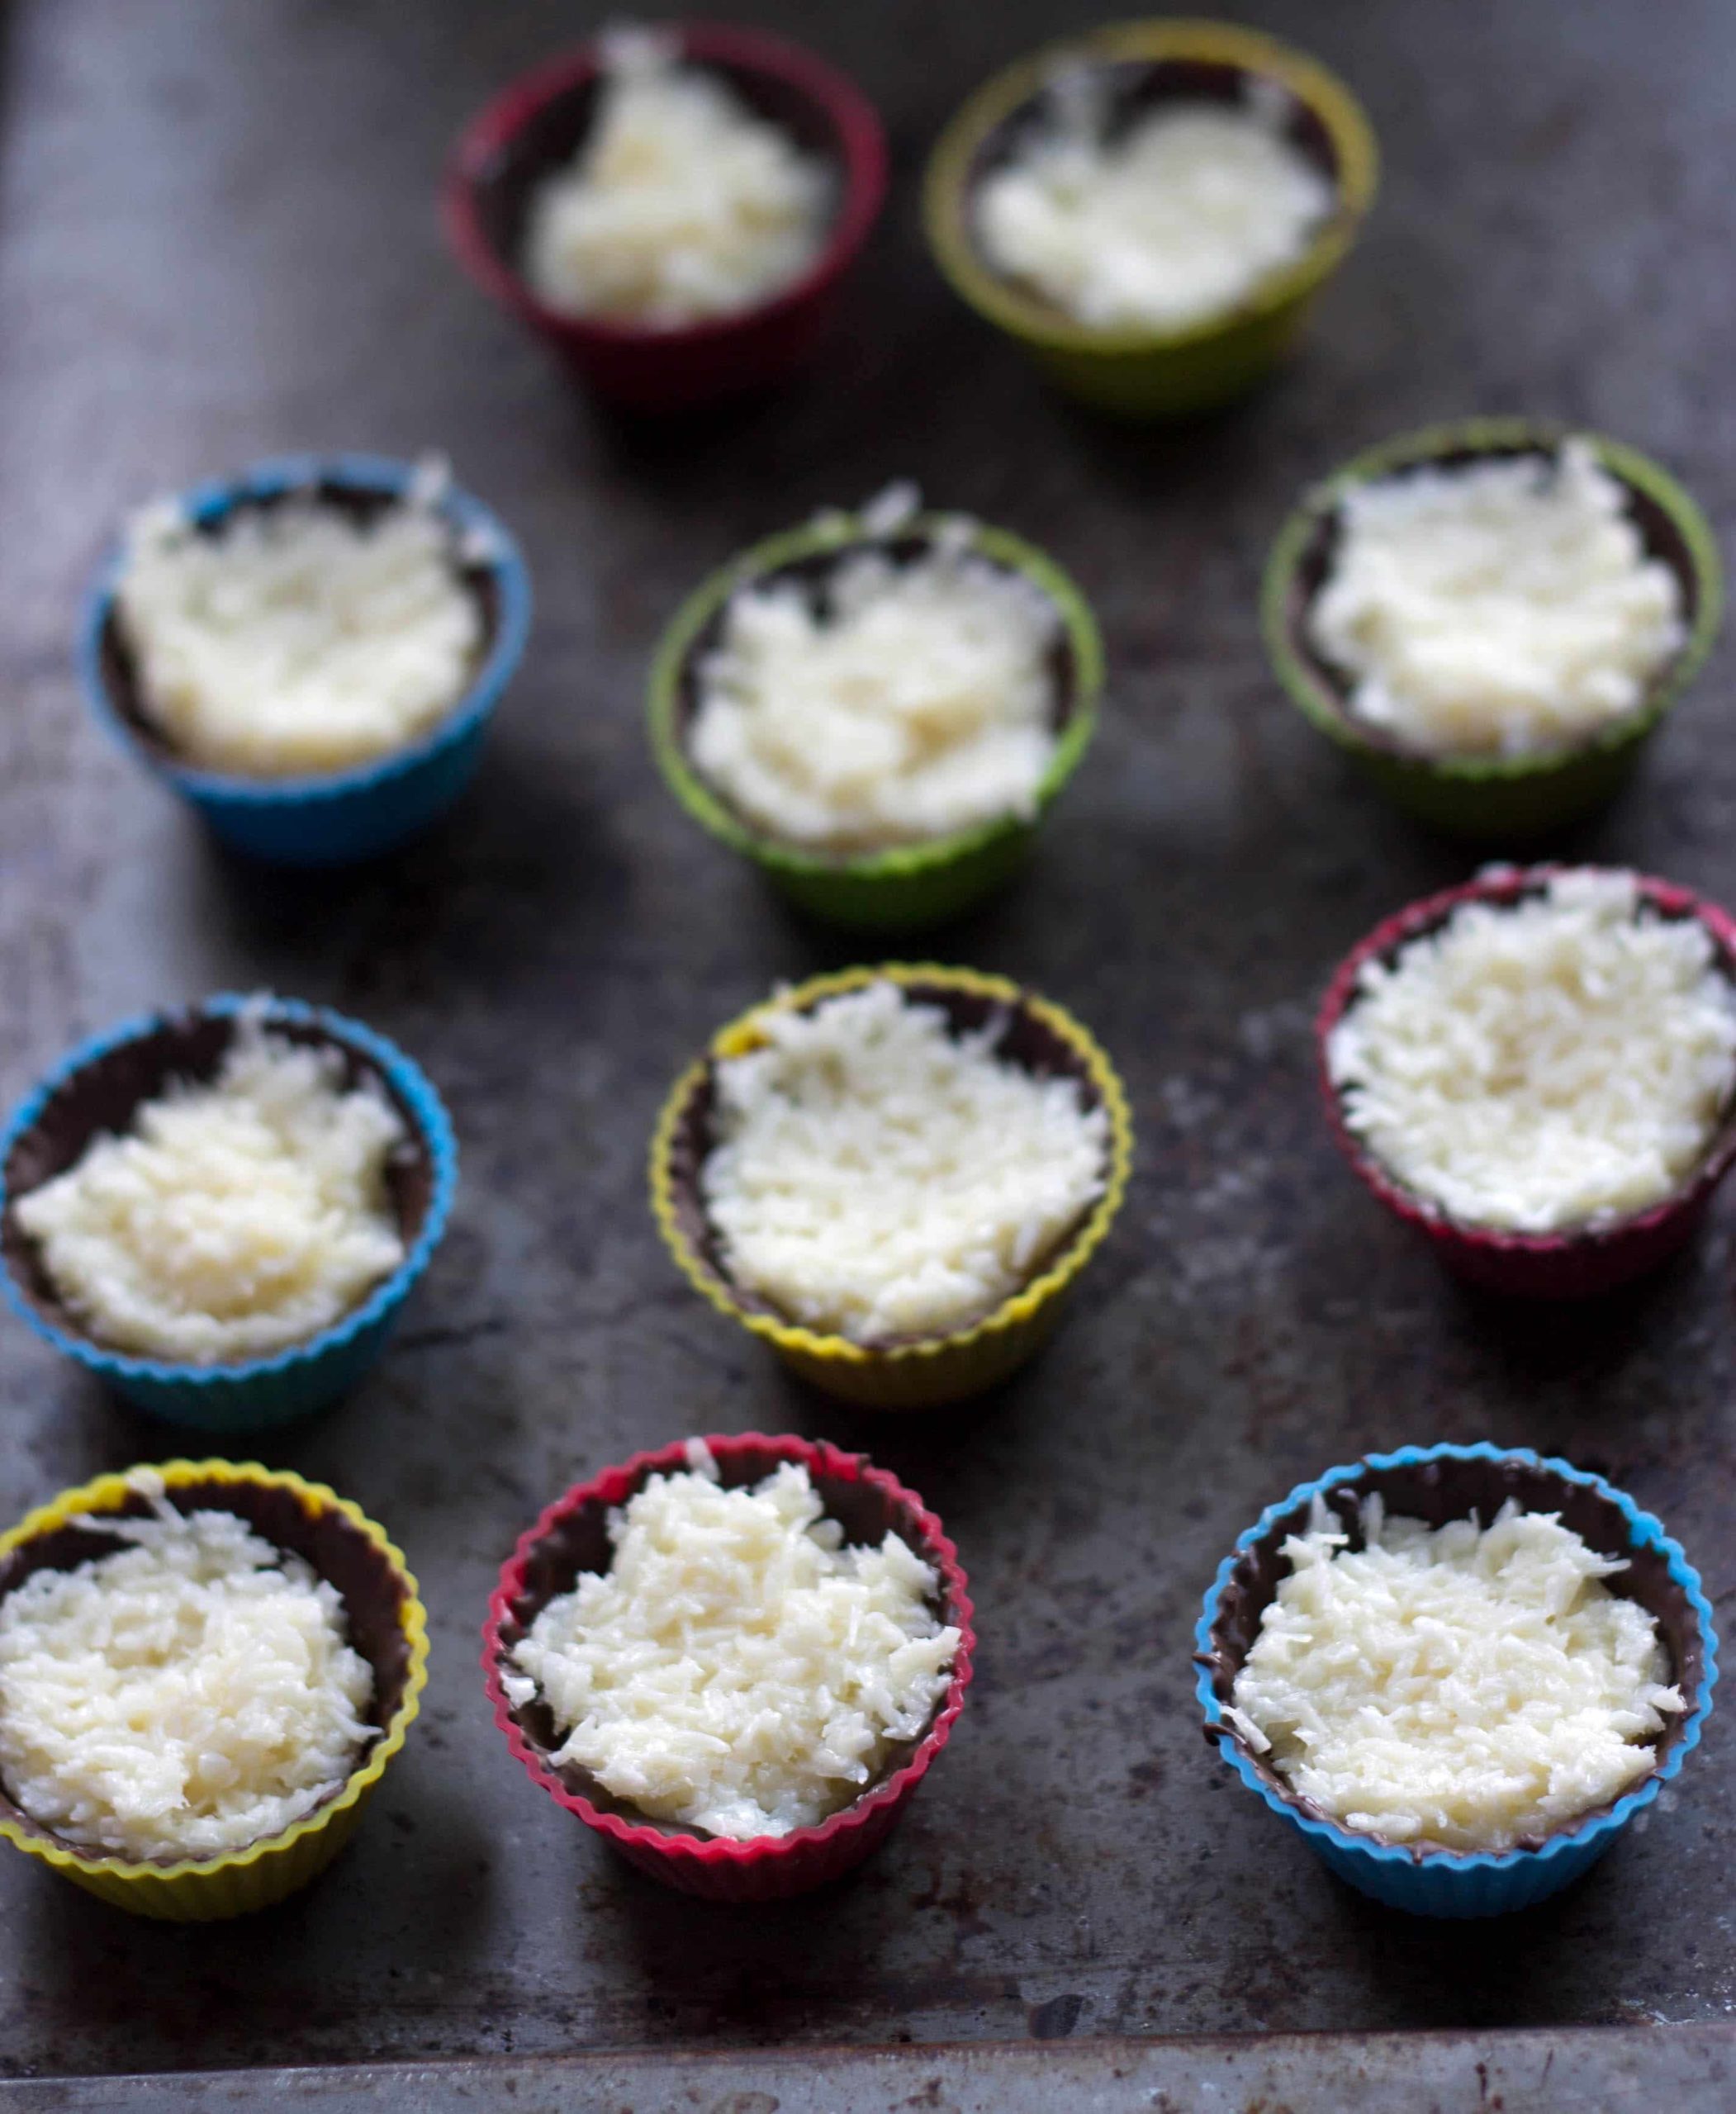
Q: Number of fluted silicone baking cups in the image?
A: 11